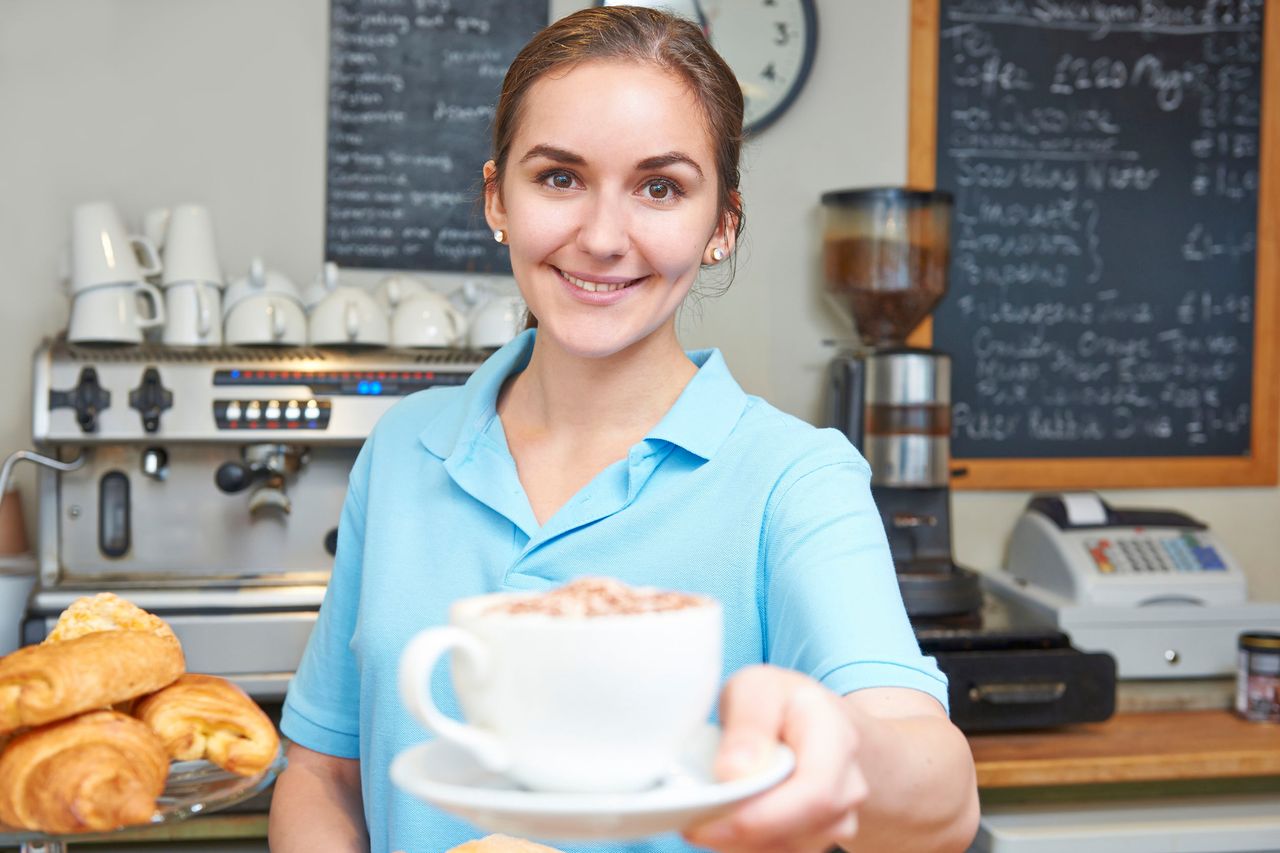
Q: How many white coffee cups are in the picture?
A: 14